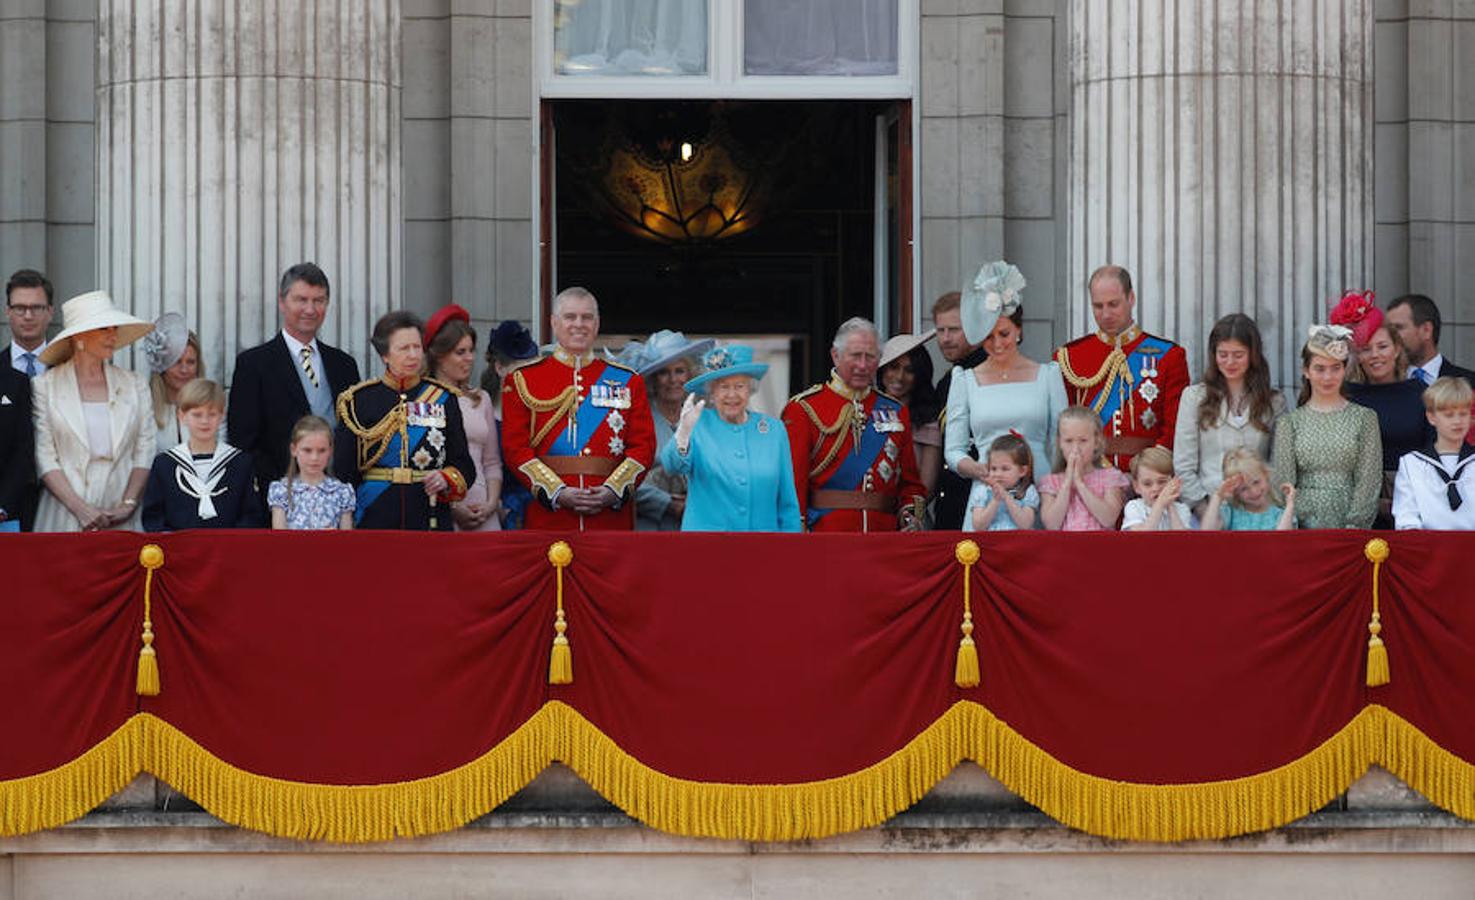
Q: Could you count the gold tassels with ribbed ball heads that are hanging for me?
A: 4